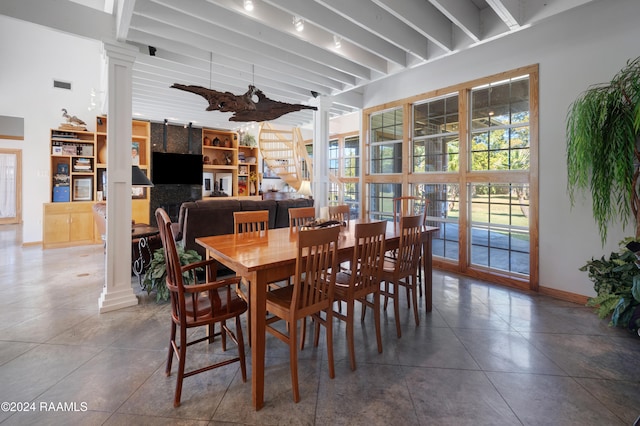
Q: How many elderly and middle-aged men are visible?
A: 0